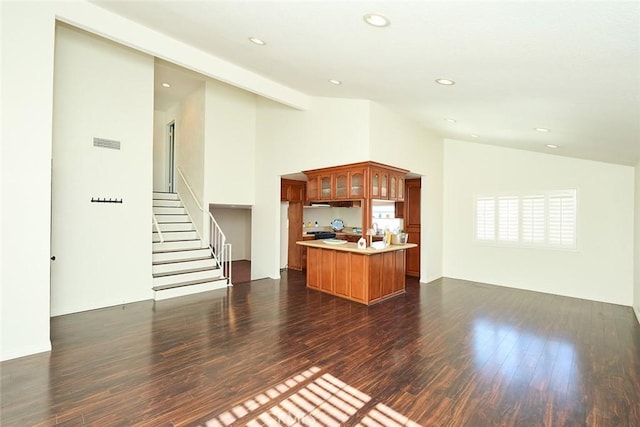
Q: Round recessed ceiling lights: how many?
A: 9